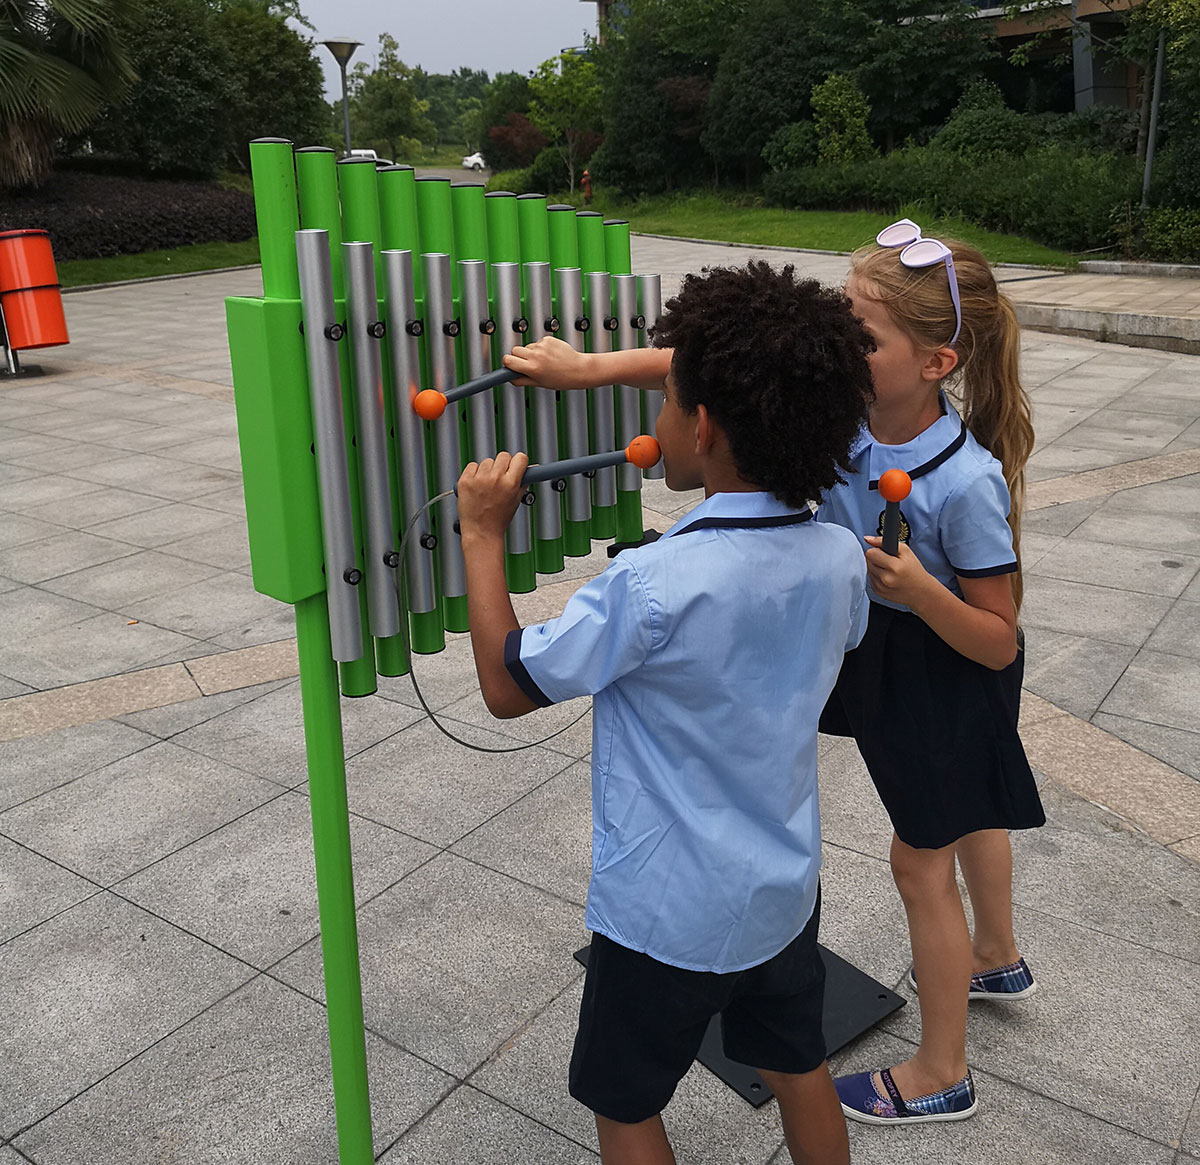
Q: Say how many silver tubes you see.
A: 11